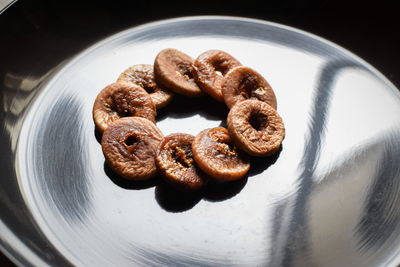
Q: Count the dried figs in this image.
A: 9